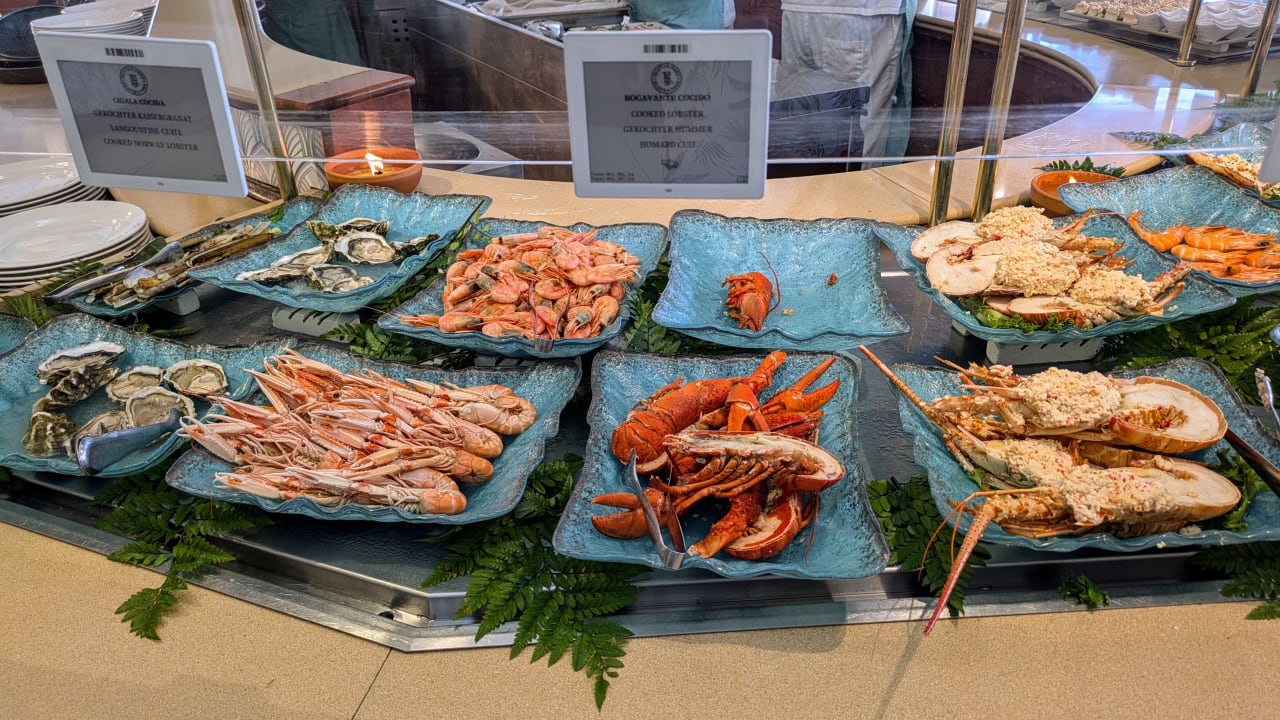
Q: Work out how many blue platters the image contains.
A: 12